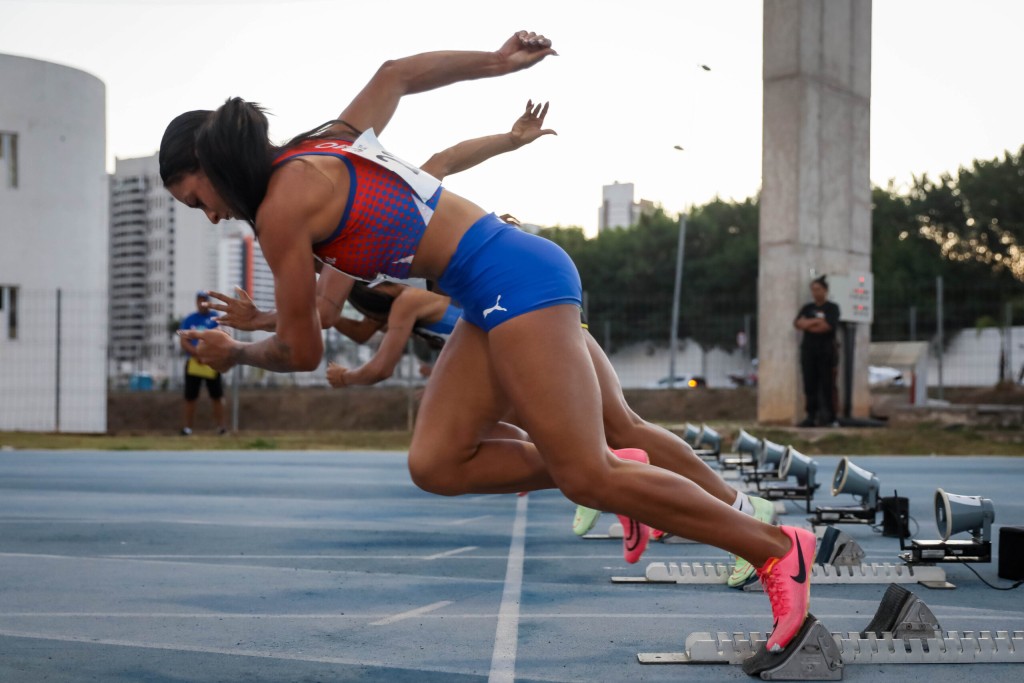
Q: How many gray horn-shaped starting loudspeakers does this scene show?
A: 7